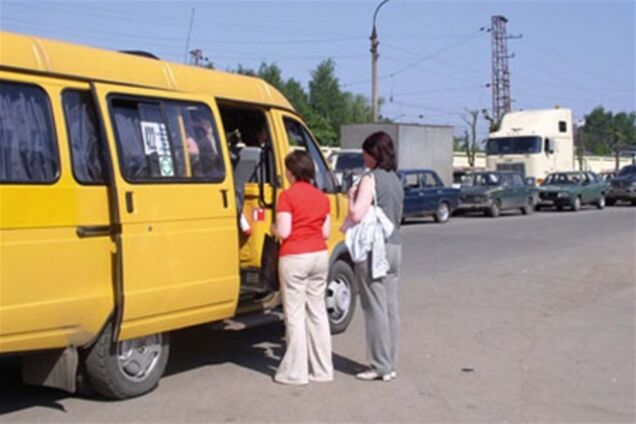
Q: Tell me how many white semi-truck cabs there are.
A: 1